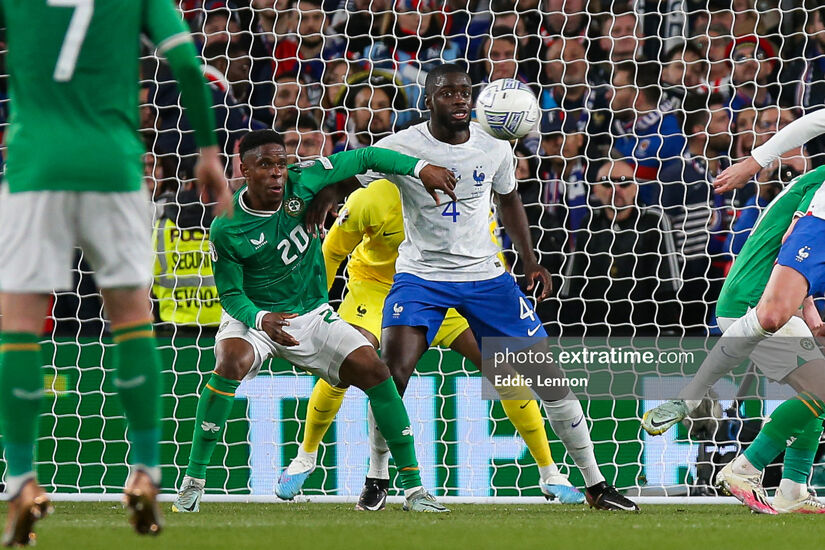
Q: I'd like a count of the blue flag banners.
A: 0